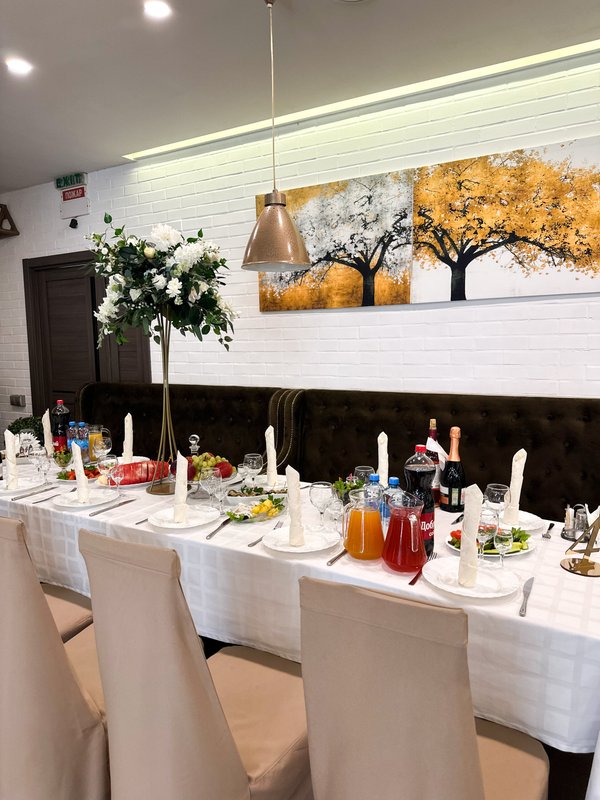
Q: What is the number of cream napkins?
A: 10